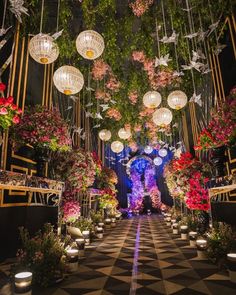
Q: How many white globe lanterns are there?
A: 12